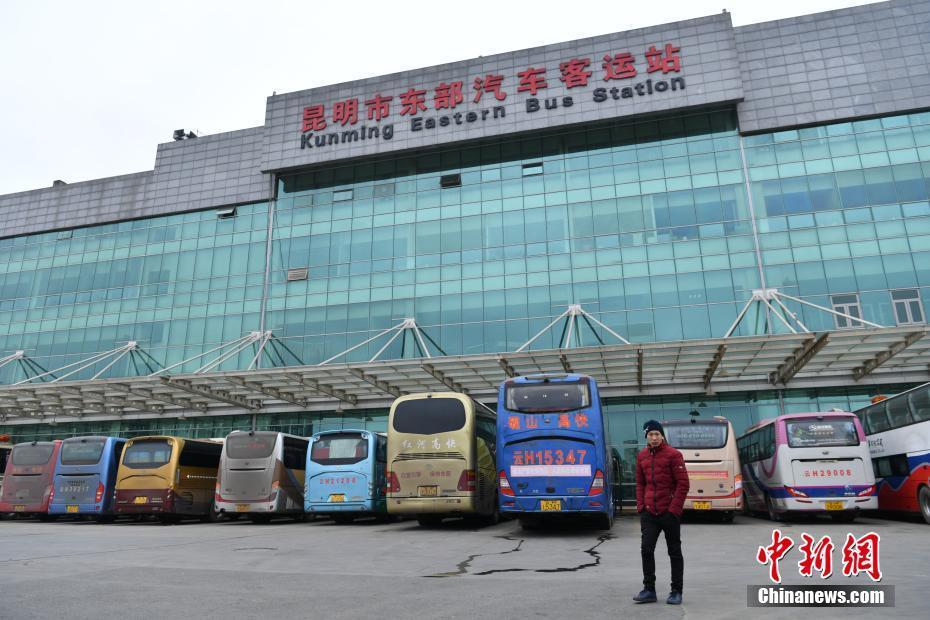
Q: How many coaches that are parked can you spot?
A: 11